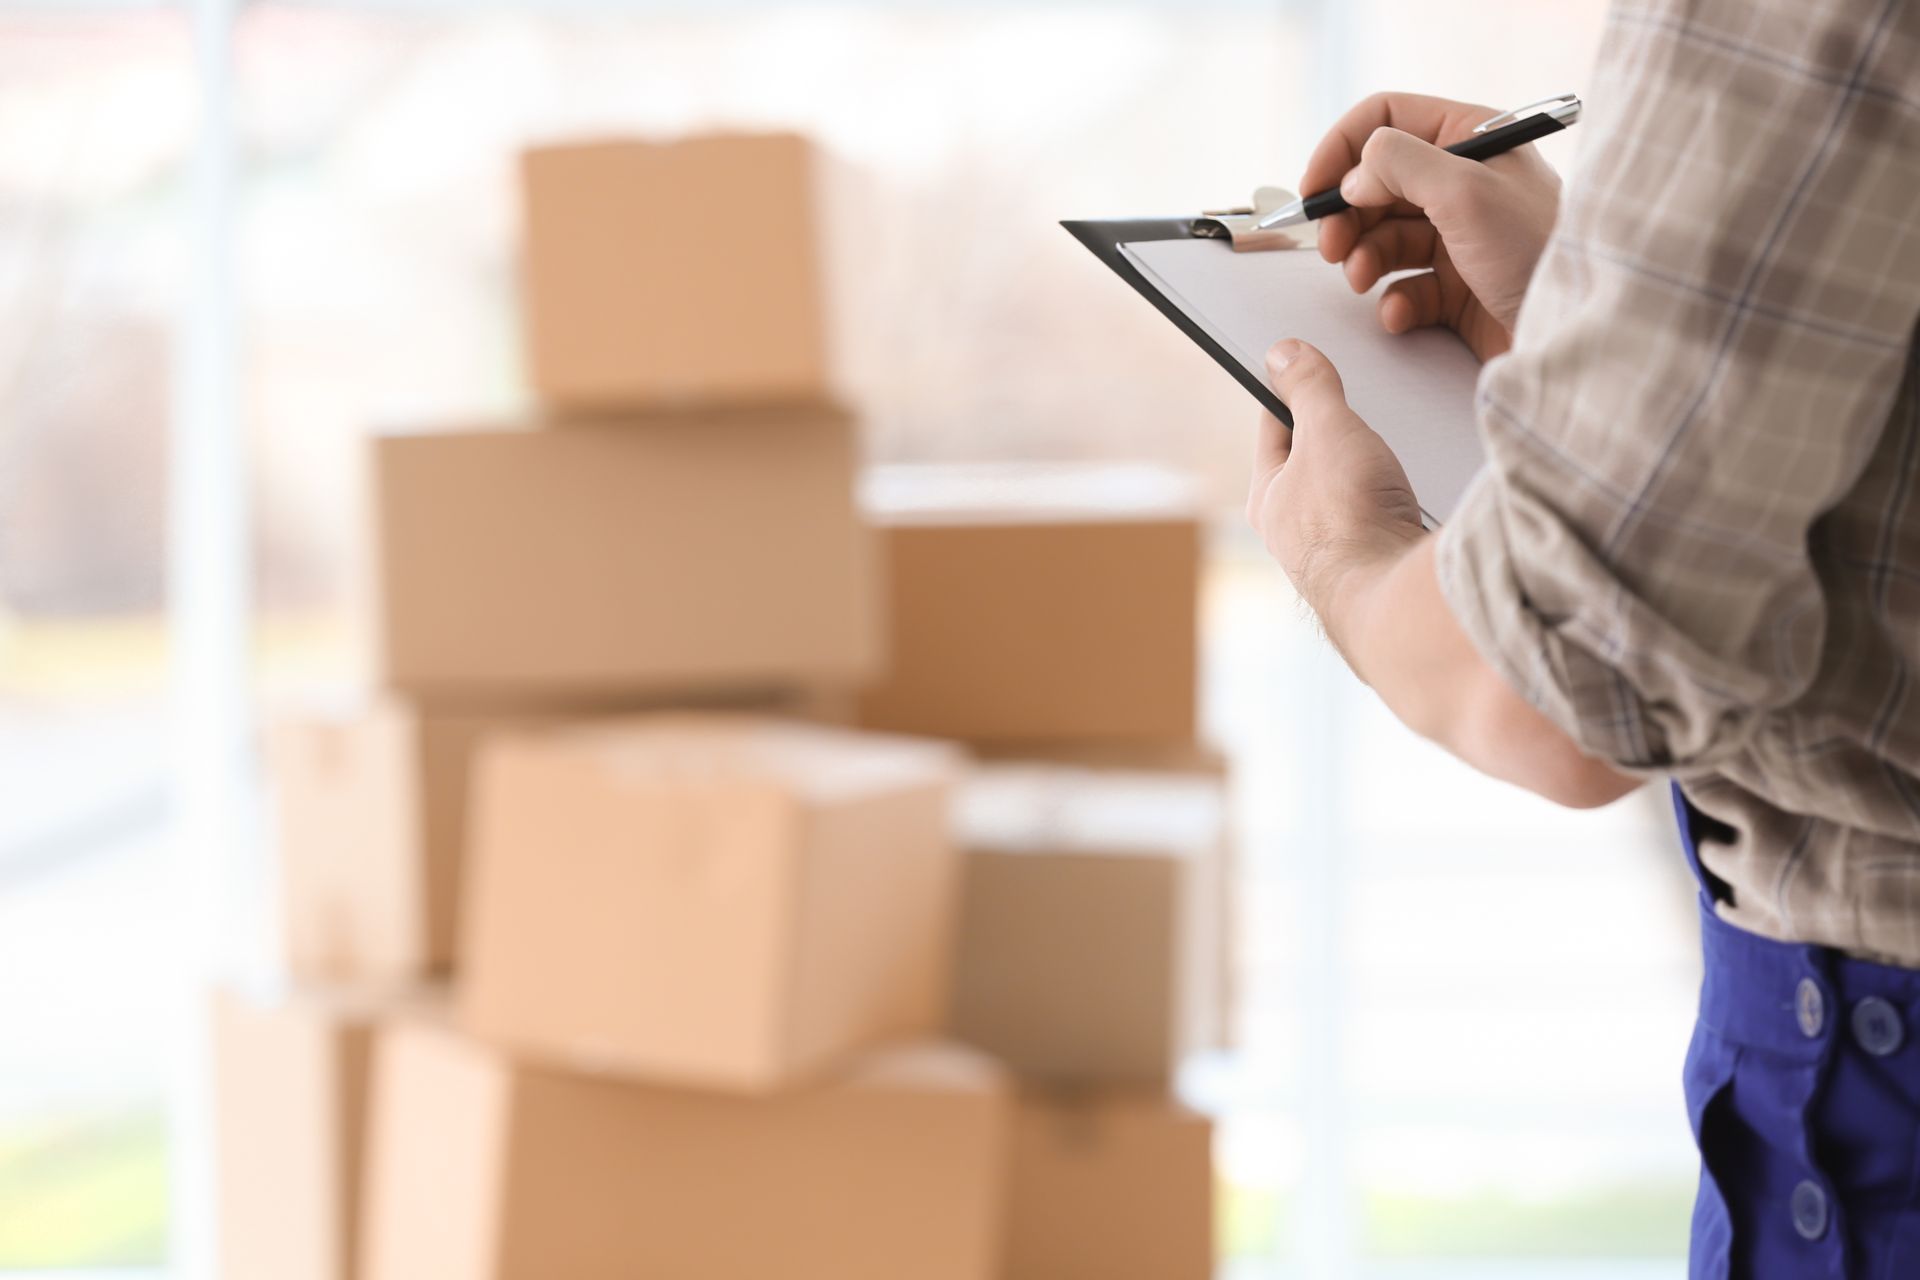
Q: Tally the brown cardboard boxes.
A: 9